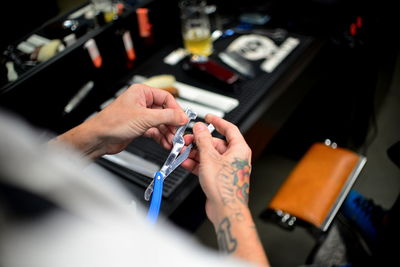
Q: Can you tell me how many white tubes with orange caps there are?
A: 2